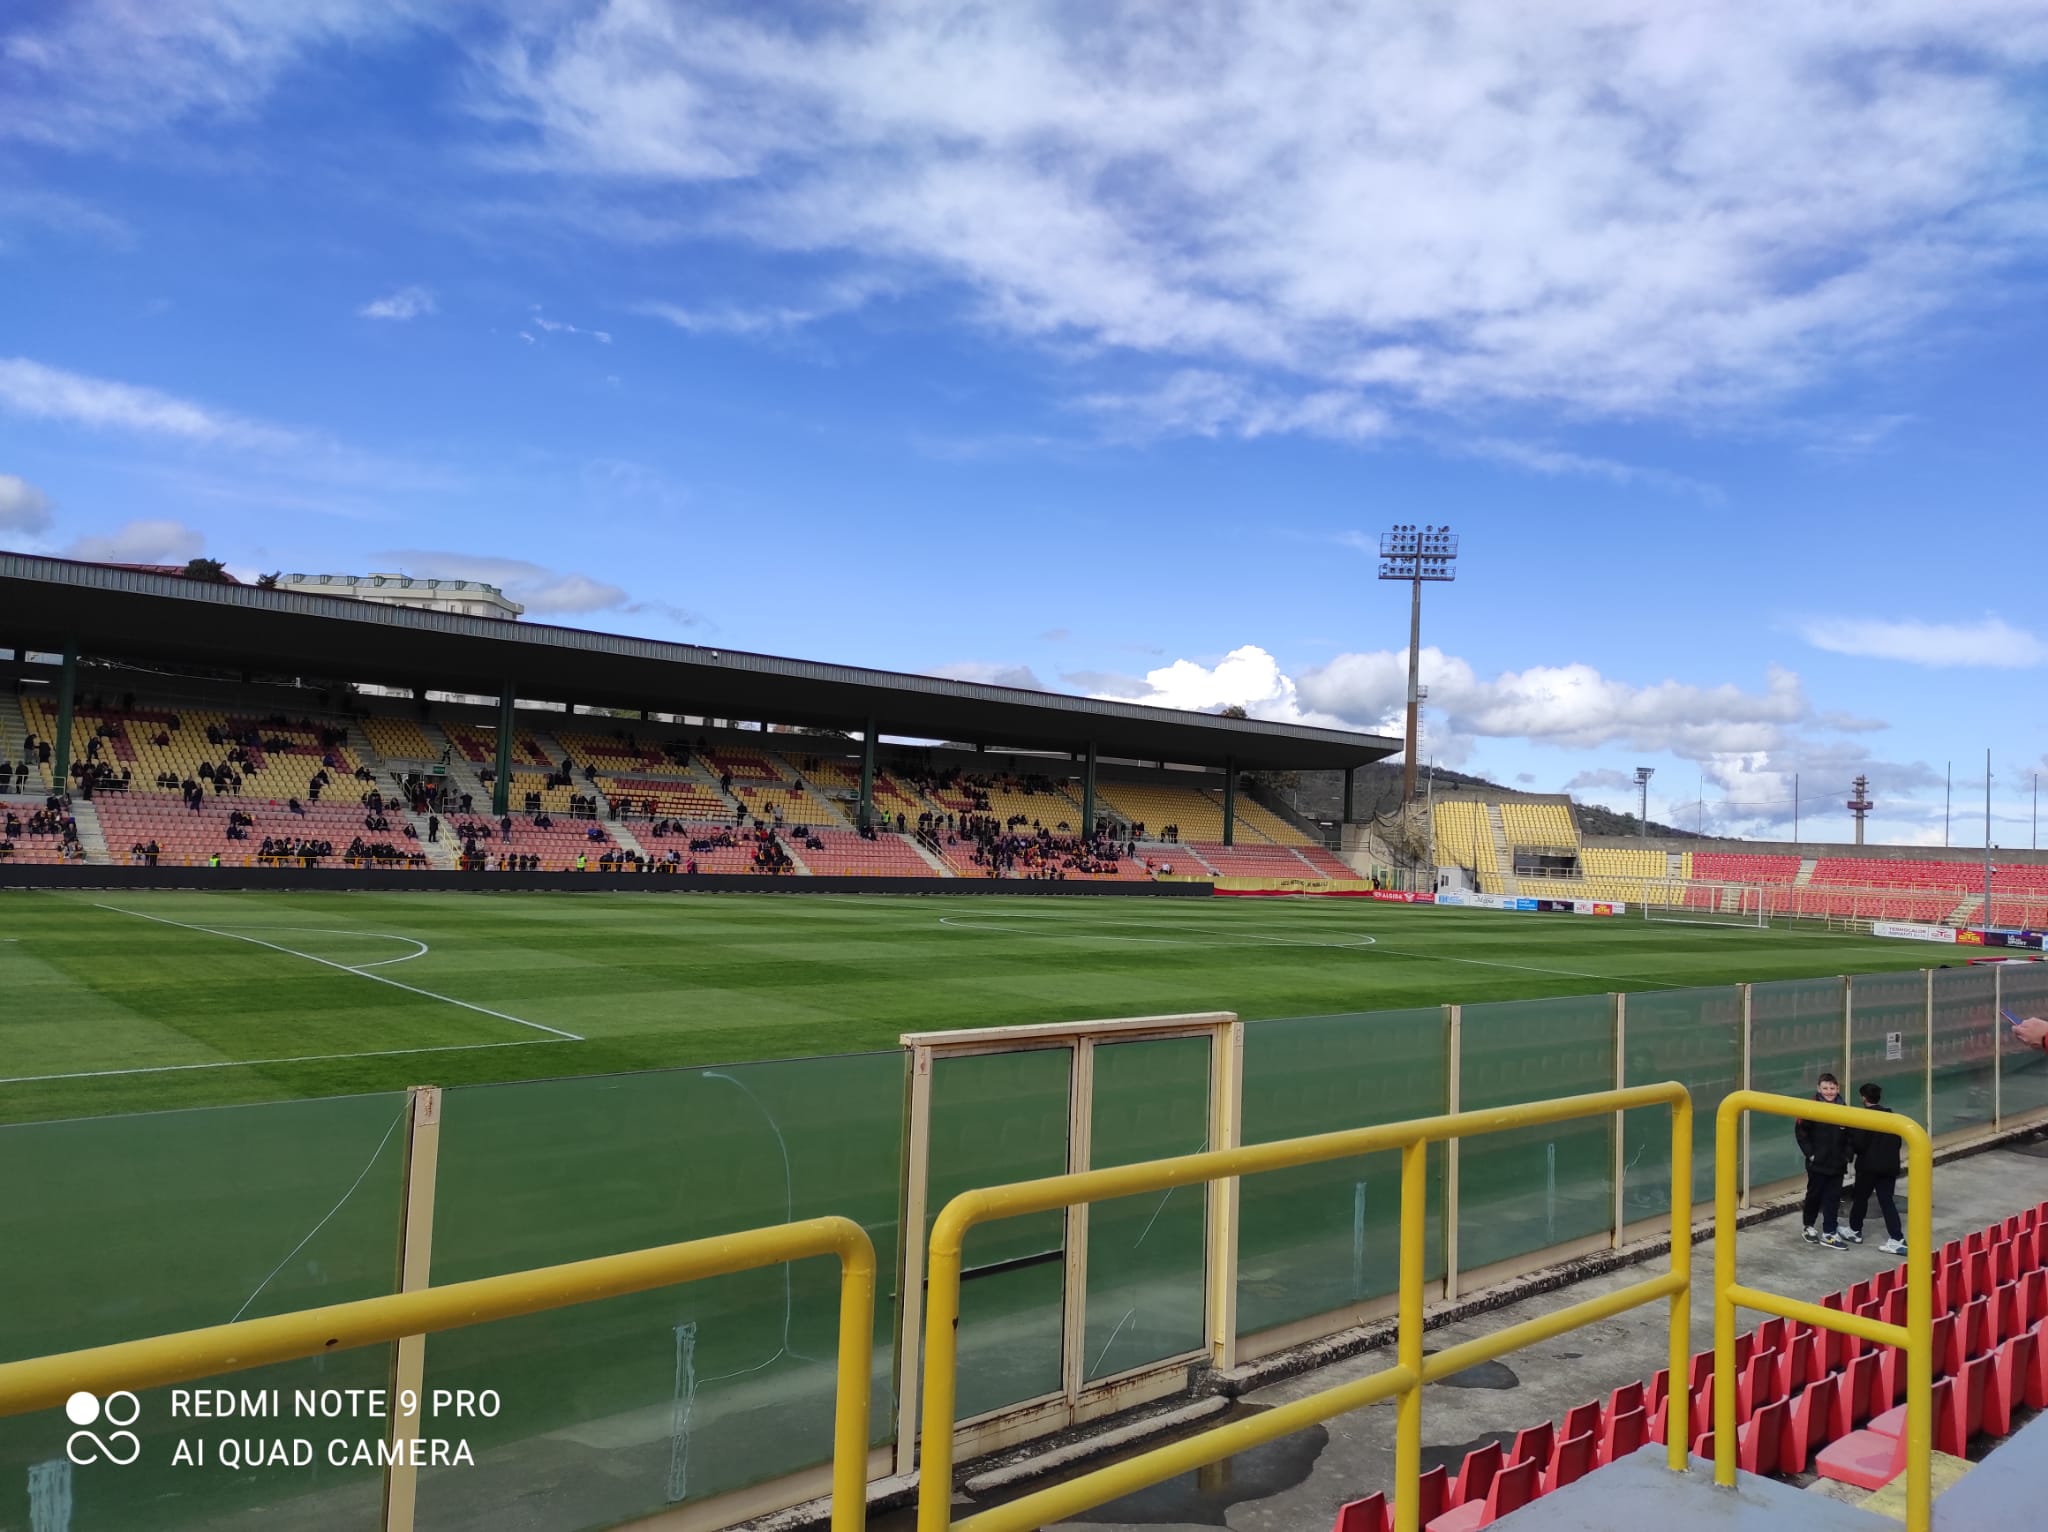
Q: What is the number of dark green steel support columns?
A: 6